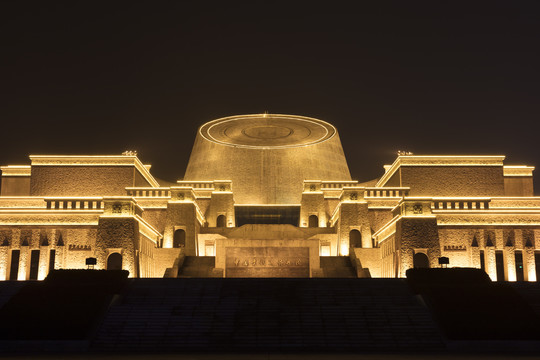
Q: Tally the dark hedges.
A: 2